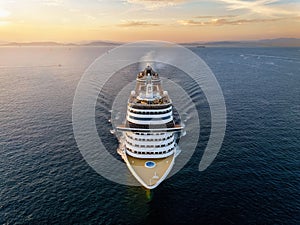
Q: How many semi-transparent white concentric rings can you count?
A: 2